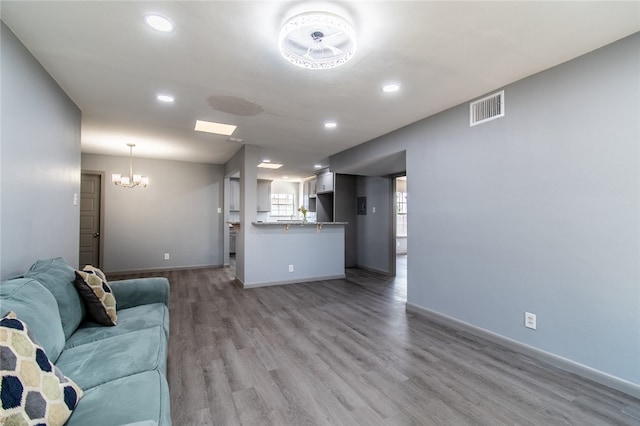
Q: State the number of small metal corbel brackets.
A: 2